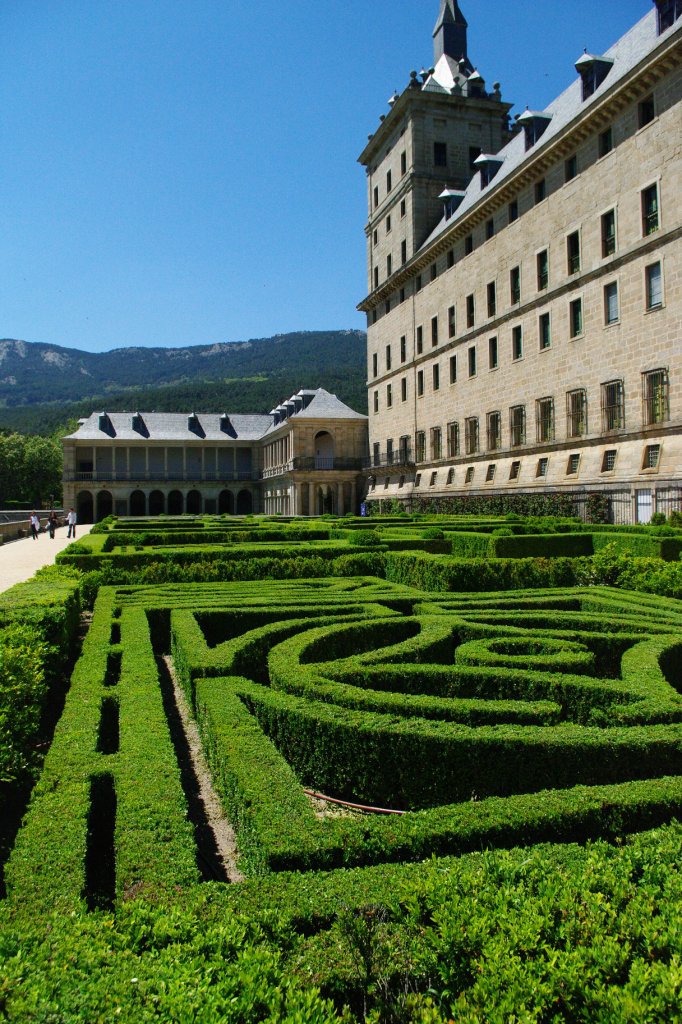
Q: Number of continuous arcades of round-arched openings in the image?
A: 1